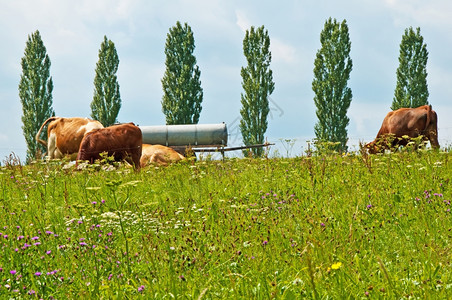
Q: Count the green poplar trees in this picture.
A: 6